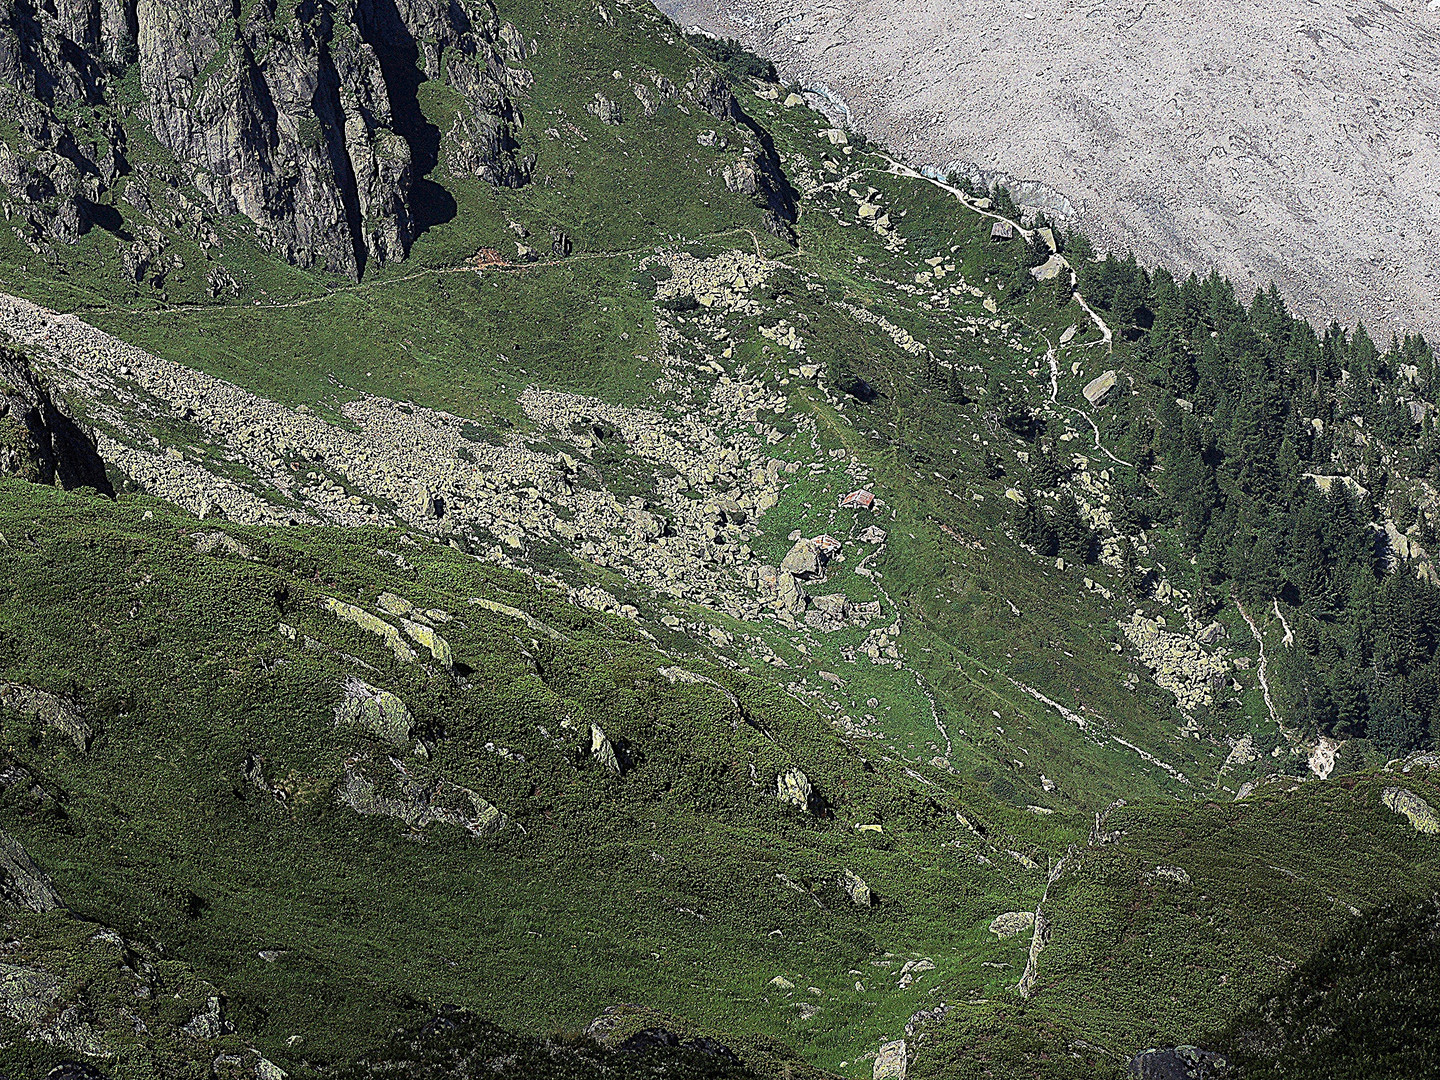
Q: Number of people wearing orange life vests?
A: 0